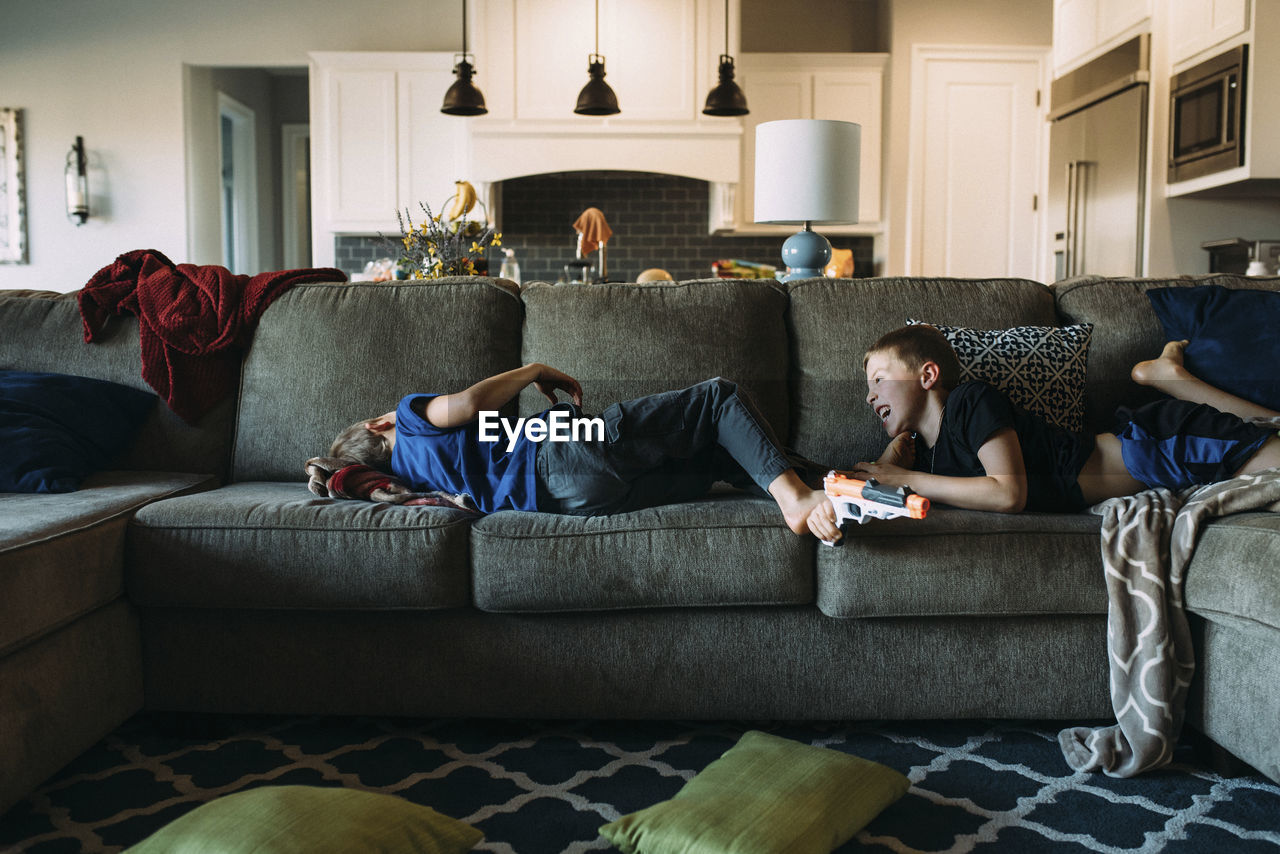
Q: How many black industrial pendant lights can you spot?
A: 3